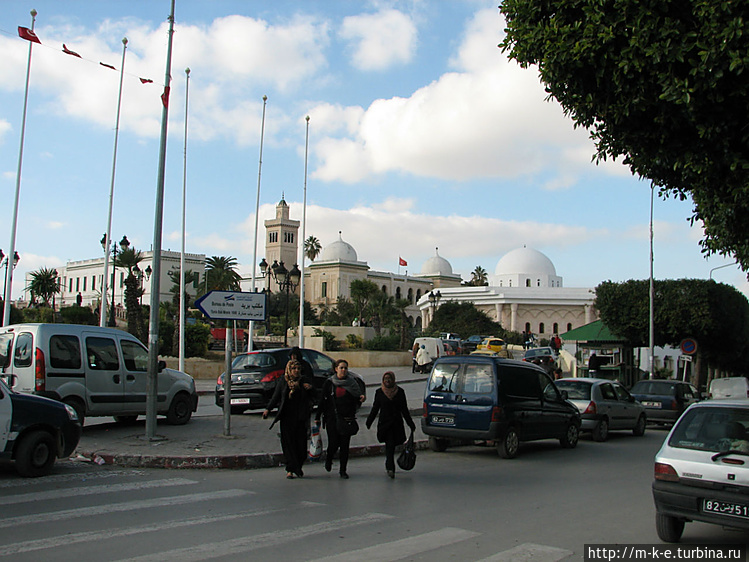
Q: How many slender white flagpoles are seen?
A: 5